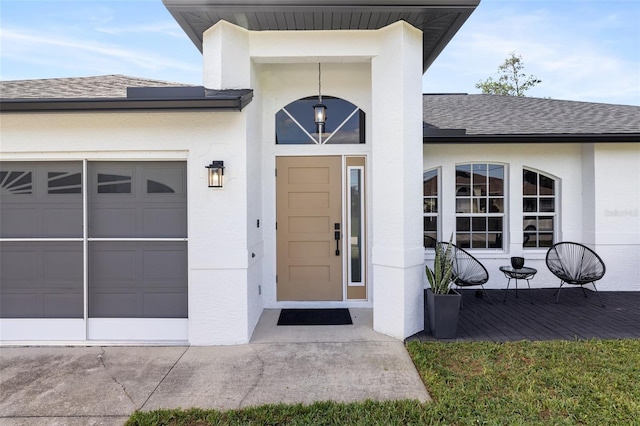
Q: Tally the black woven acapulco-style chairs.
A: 2